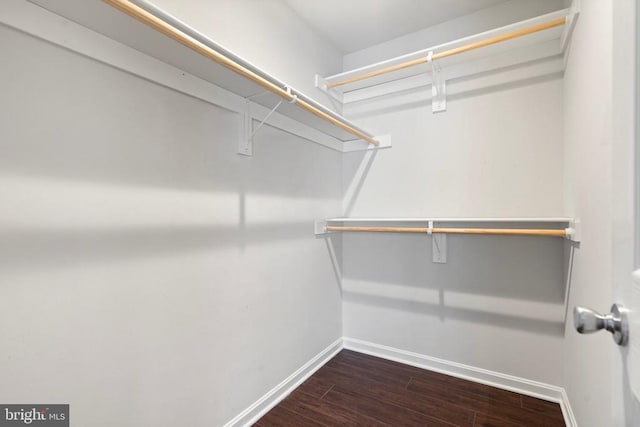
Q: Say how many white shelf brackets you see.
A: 3